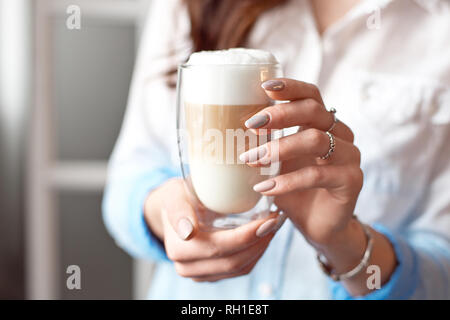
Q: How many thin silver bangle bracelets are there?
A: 1